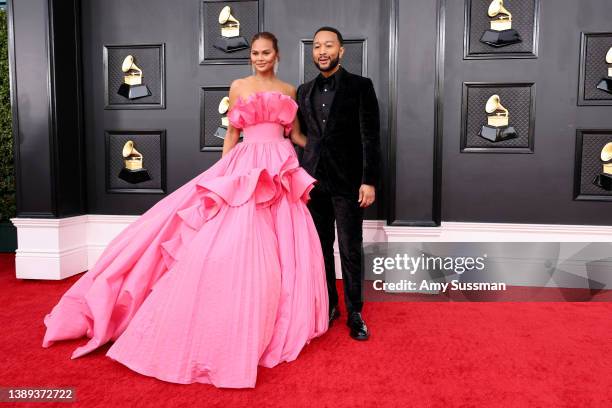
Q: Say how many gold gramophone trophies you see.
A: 8